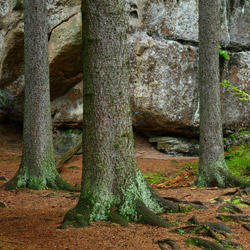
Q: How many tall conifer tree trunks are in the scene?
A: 3